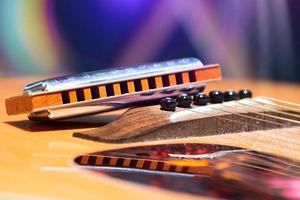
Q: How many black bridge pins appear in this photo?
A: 6